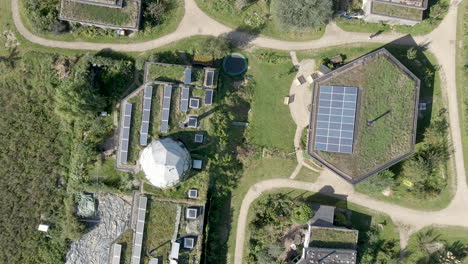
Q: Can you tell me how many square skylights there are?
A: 7